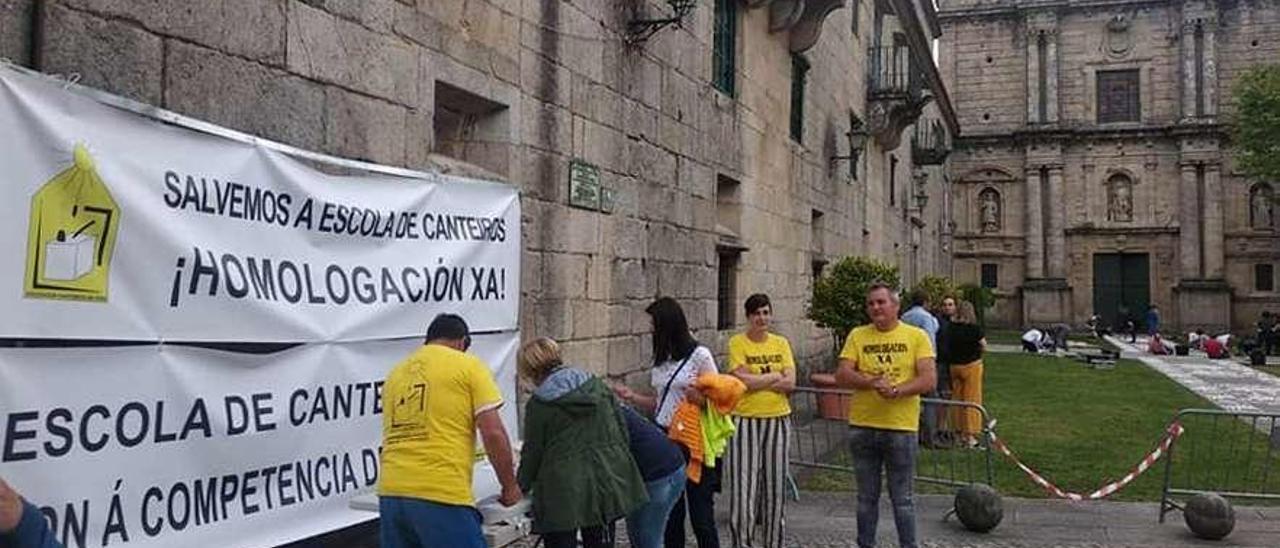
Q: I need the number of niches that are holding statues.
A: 3